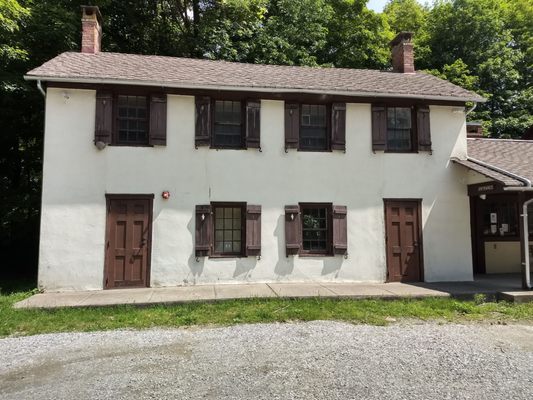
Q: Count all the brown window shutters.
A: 12